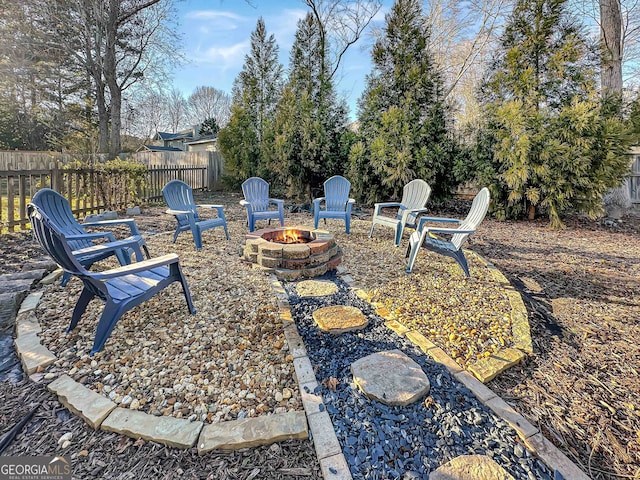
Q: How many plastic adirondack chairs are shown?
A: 7